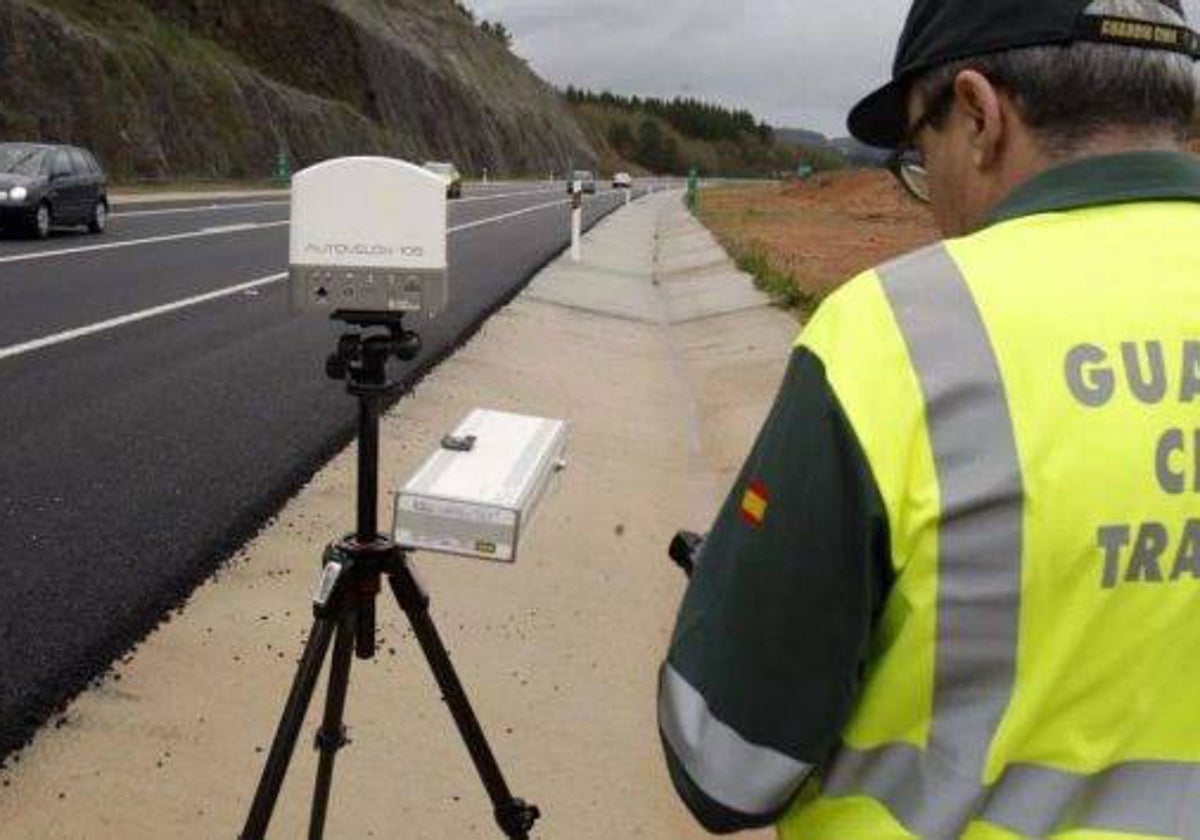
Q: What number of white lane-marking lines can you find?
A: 3